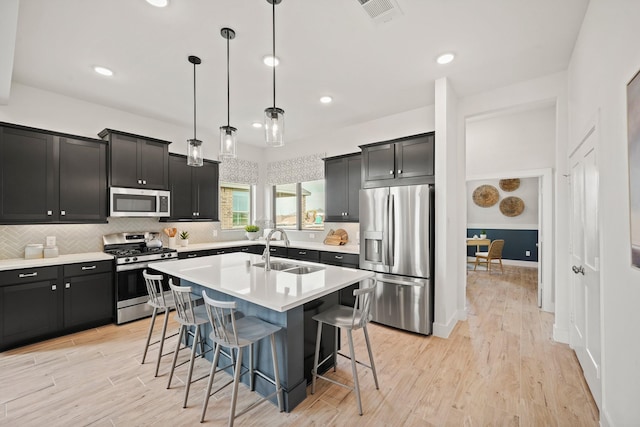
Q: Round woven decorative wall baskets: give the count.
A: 3